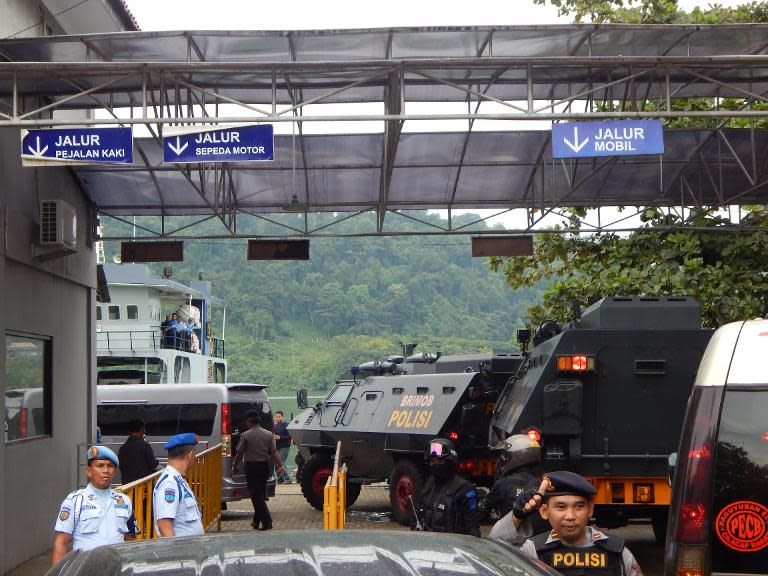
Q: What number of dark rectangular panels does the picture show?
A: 3